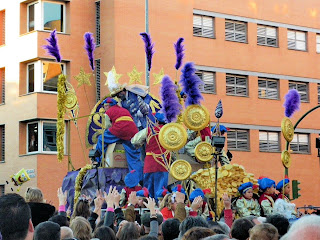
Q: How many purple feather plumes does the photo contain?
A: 7